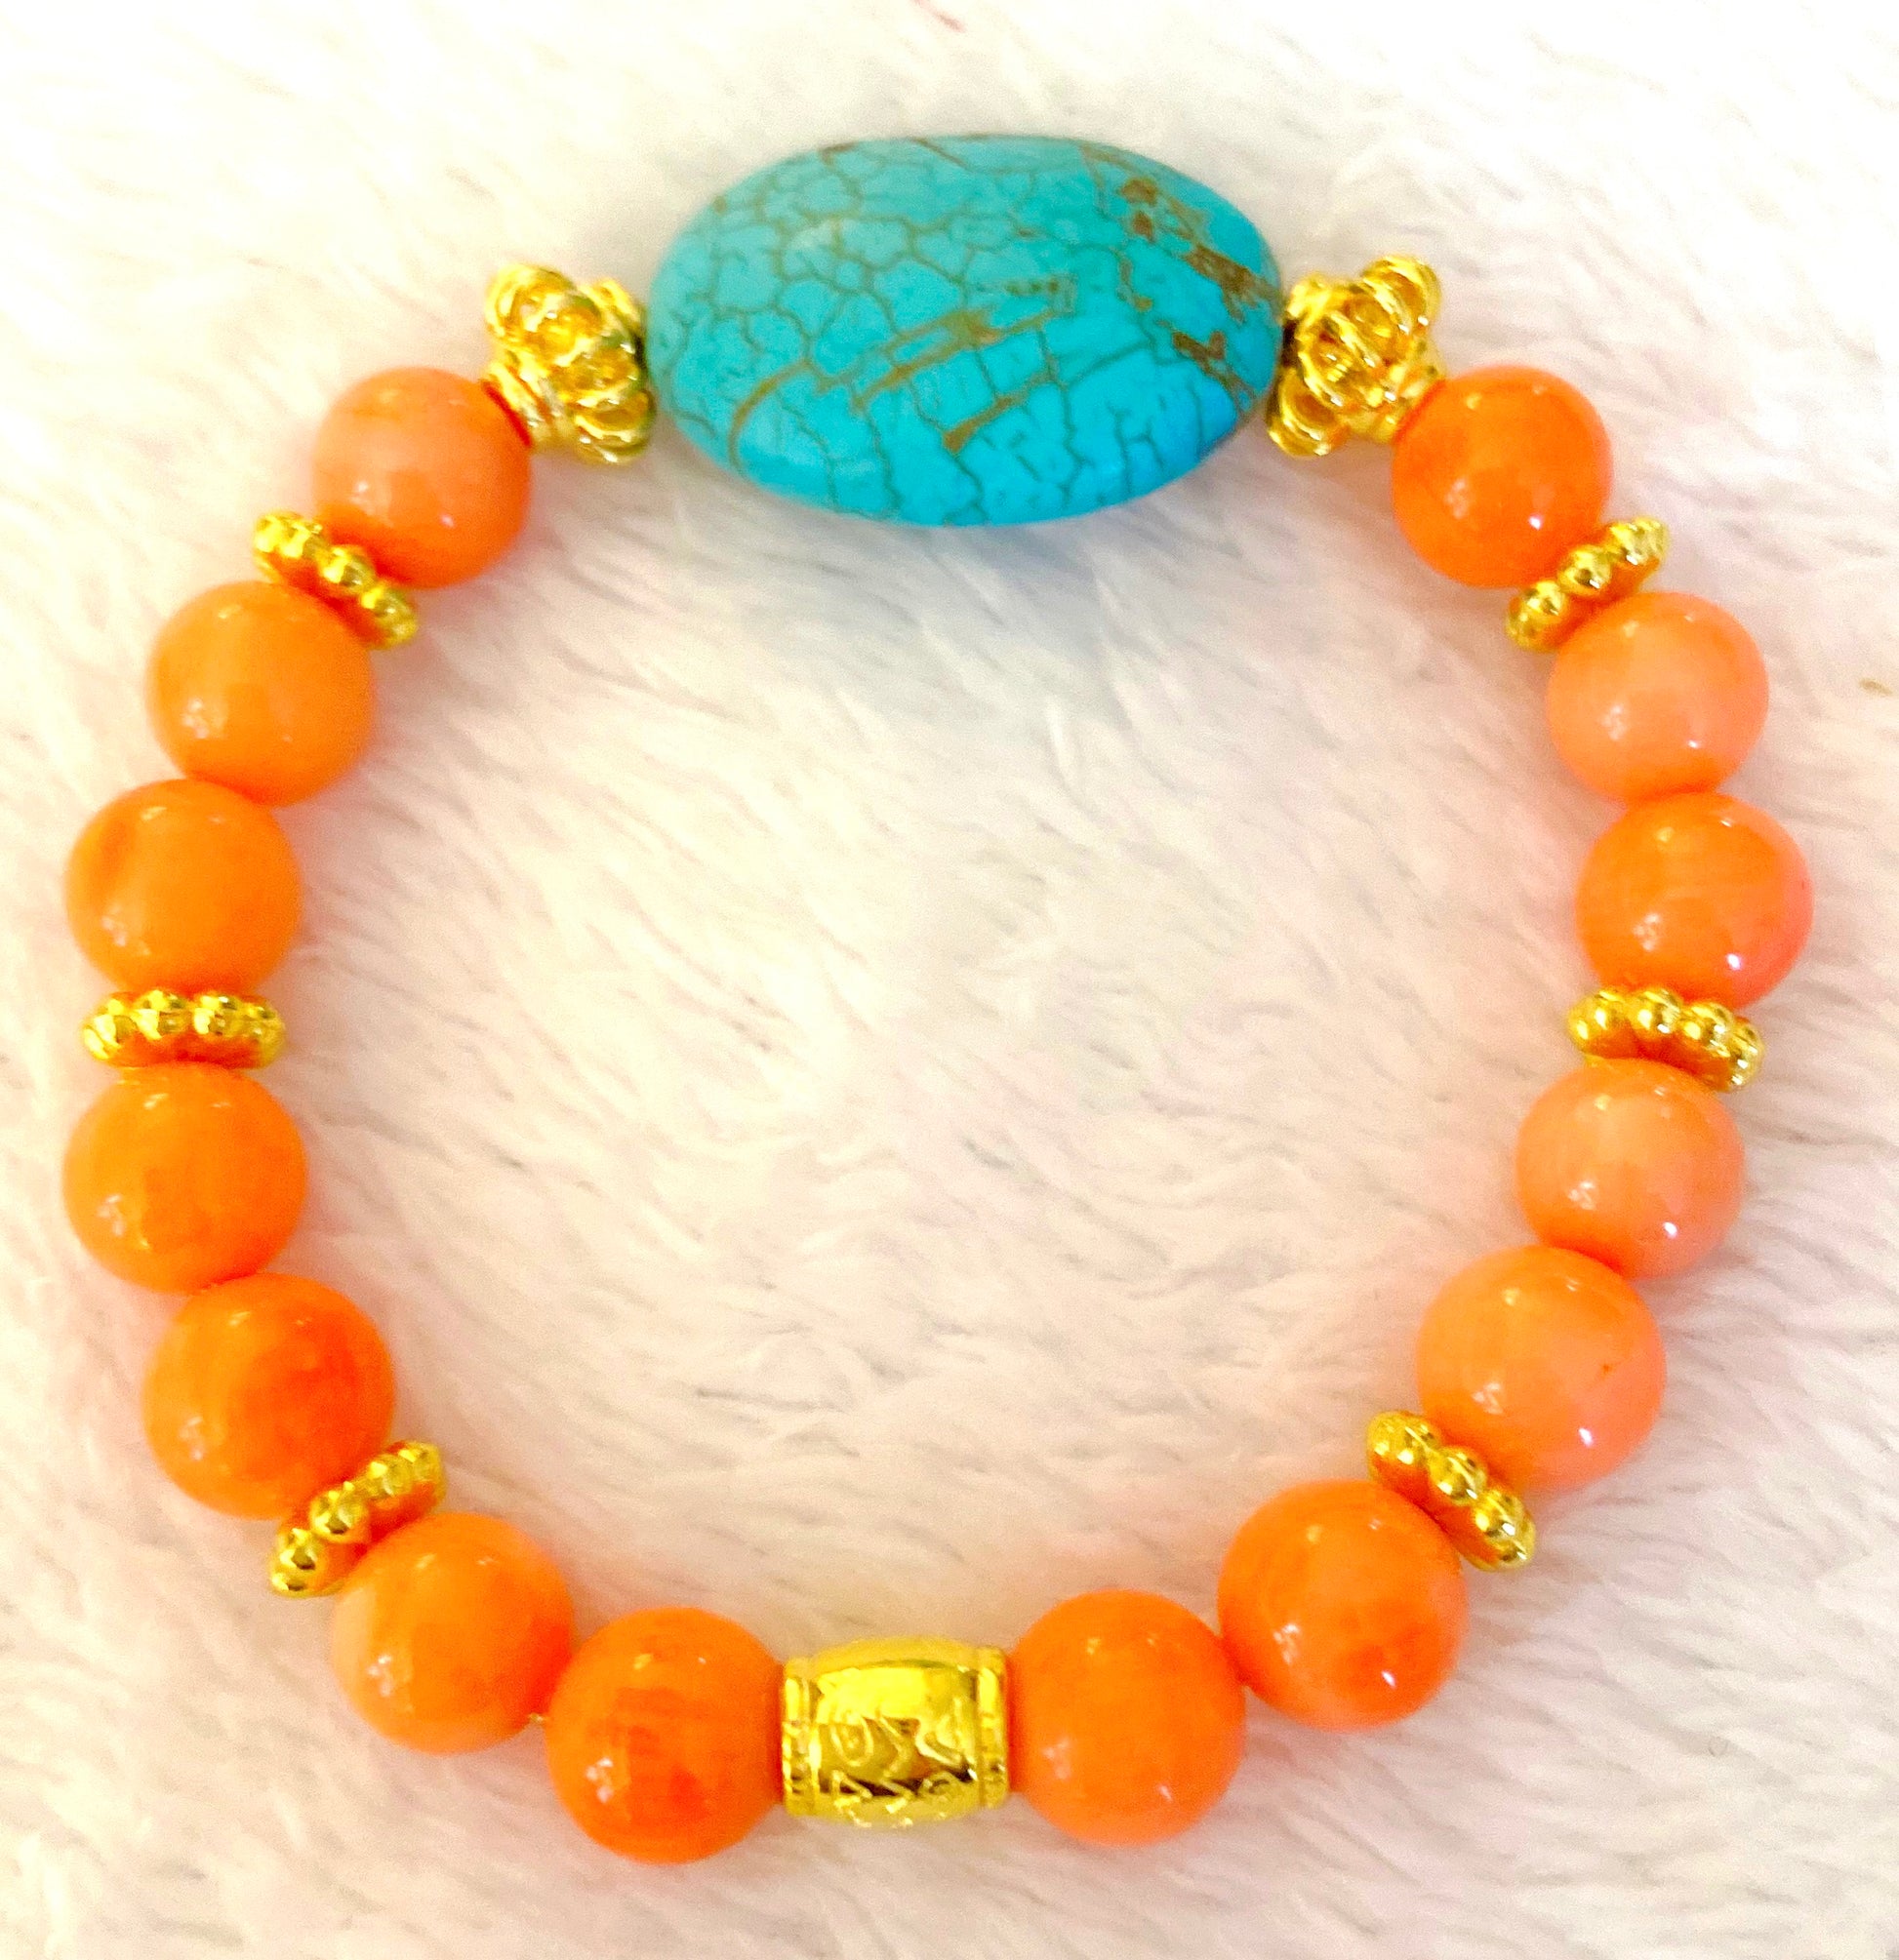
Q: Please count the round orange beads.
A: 14